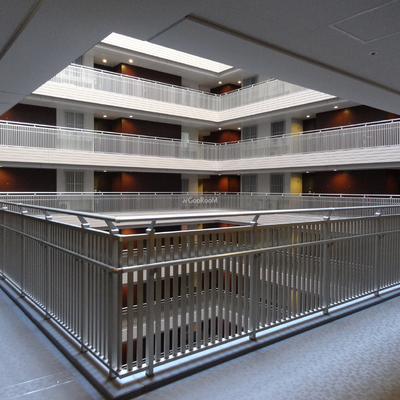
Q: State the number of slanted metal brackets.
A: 9